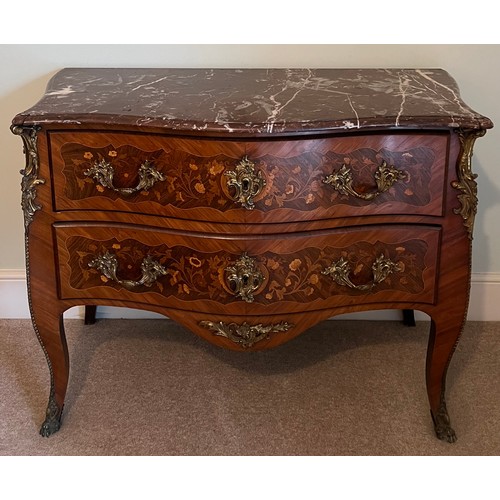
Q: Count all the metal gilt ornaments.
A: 11